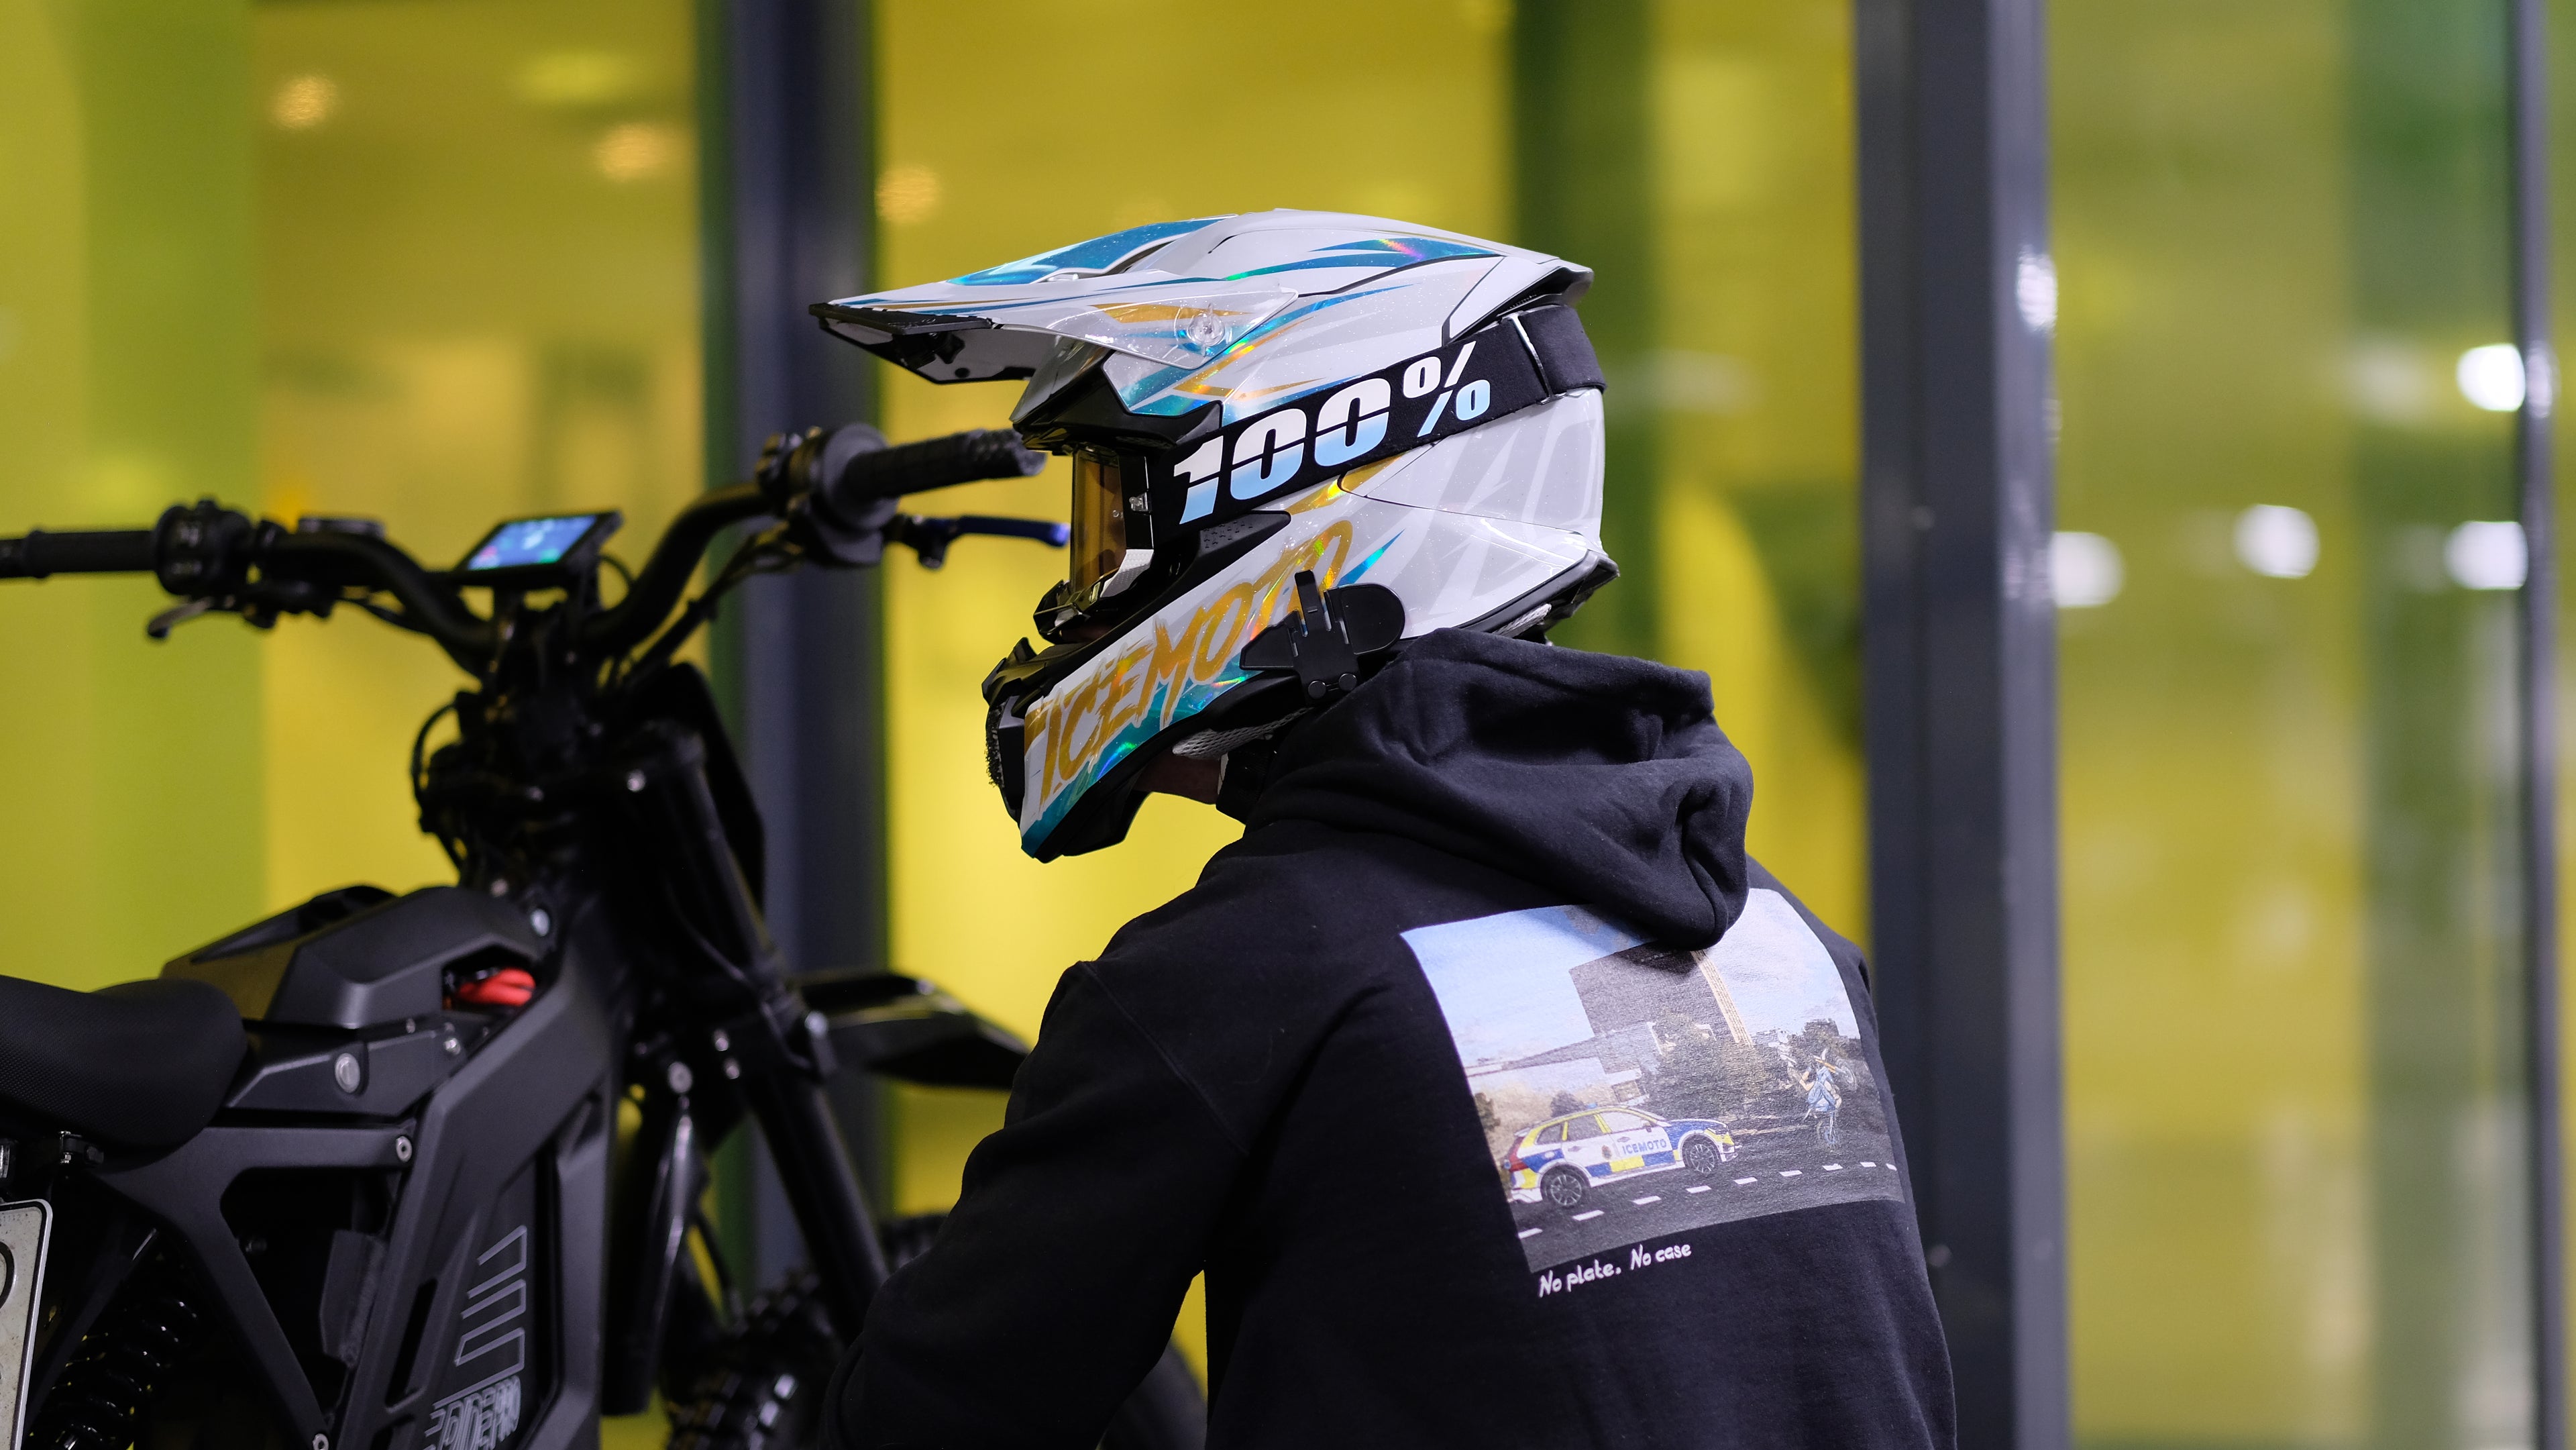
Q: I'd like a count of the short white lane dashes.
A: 9